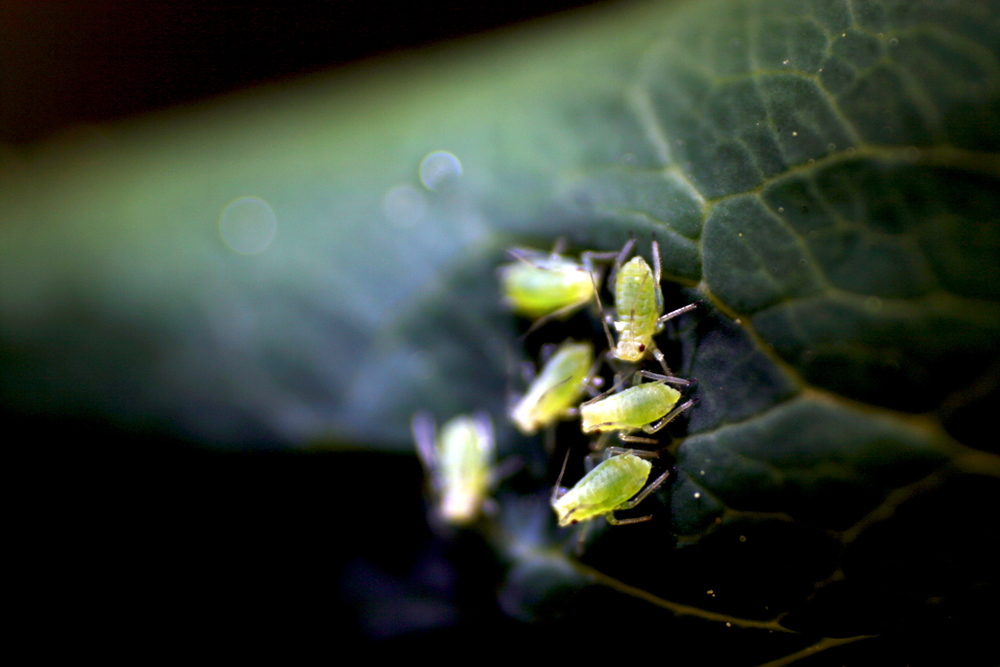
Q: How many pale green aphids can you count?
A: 6